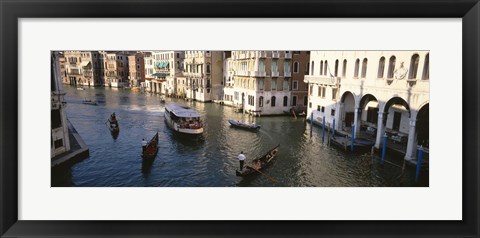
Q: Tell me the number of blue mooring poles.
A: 6